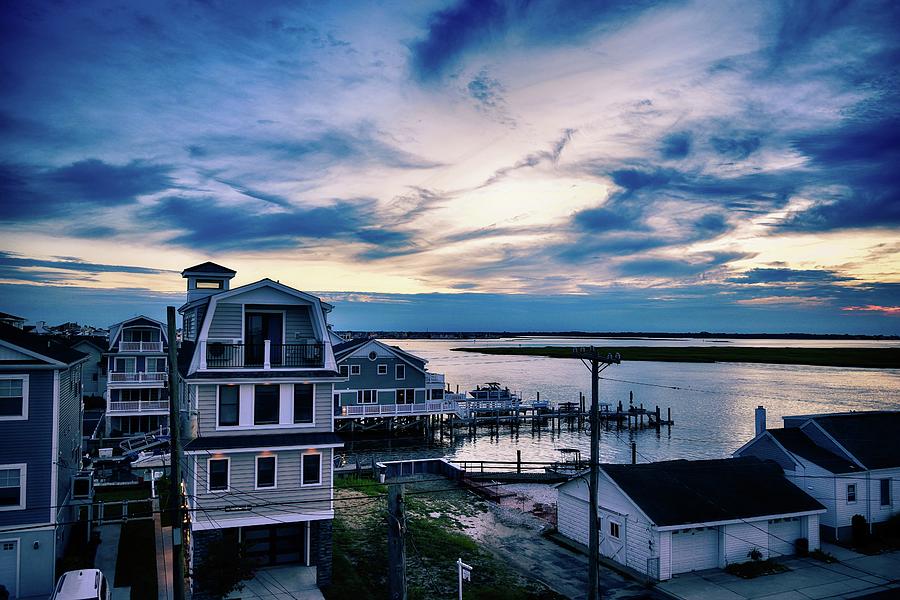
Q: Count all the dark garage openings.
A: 1